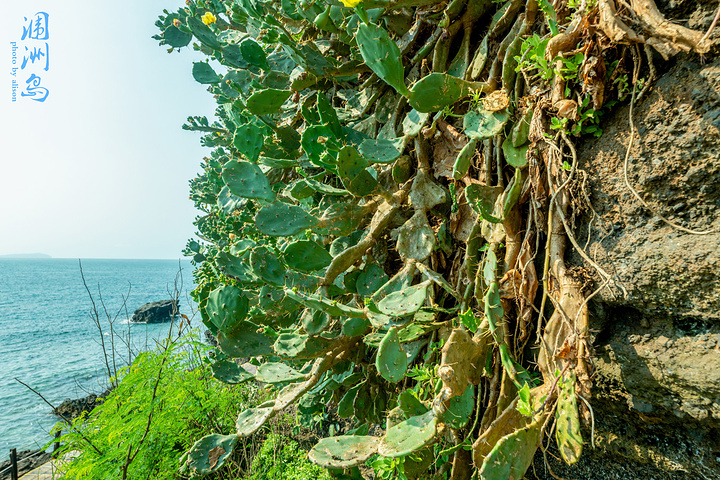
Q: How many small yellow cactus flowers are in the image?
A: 2